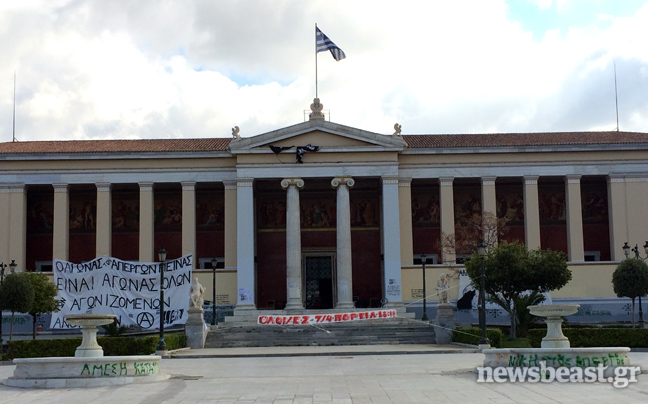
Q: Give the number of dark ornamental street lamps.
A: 6